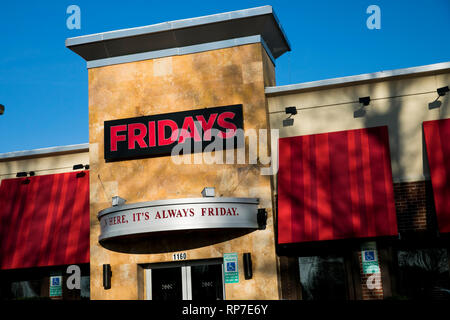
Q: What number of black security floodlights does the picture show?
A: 5